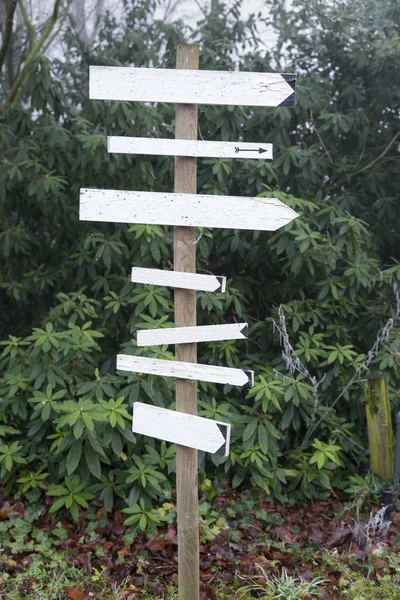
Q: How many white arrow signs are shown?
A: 7